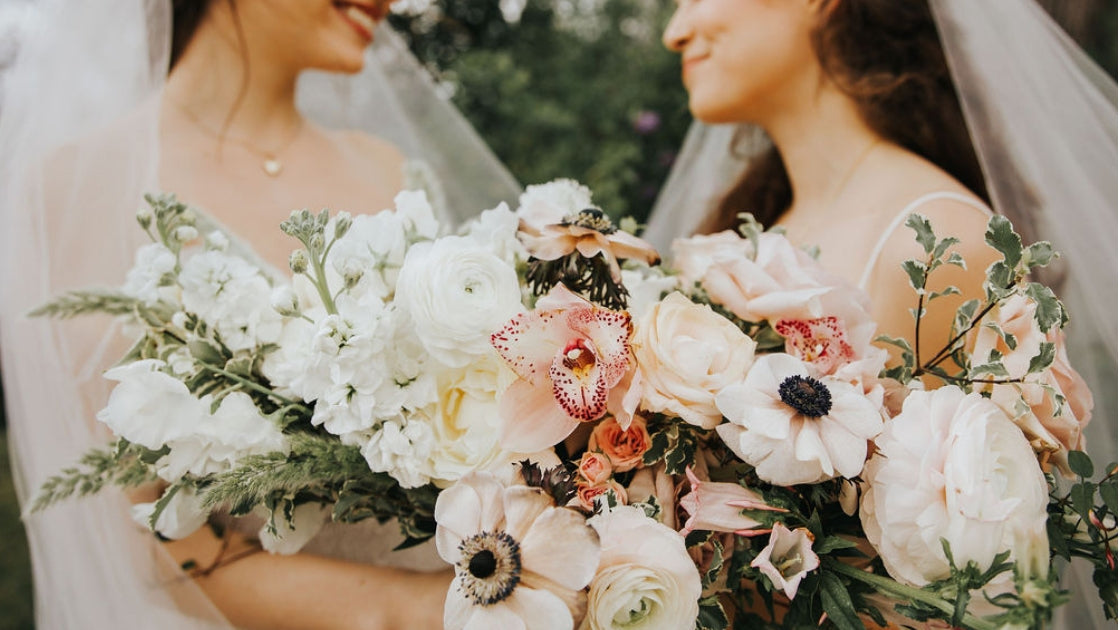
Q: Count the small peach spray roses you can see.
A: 3